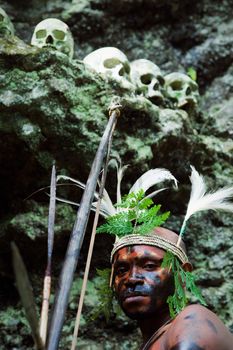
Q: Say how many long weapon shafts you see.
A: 3